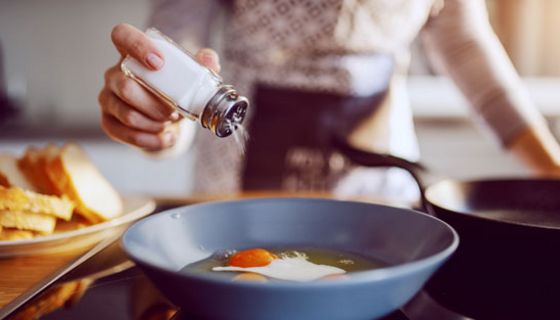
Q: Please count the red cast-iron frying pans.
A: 0